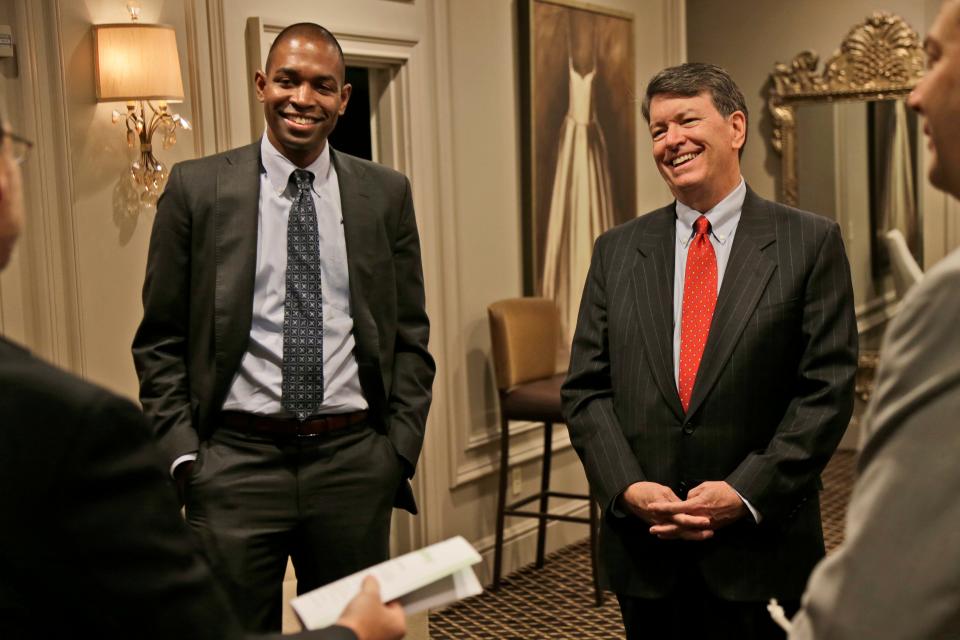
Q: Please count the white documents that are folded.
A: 1